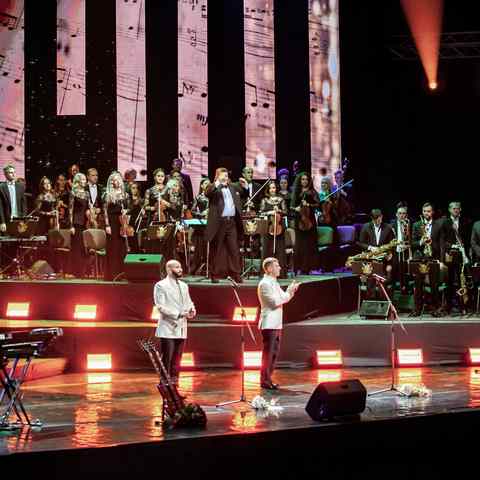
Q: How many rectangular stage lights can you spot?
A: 10